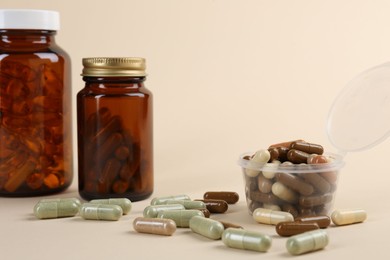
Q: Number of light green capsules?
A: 11